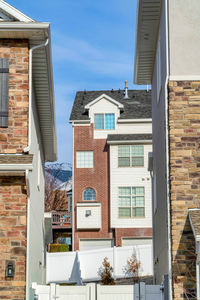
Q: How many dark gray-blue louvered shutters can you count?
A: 1